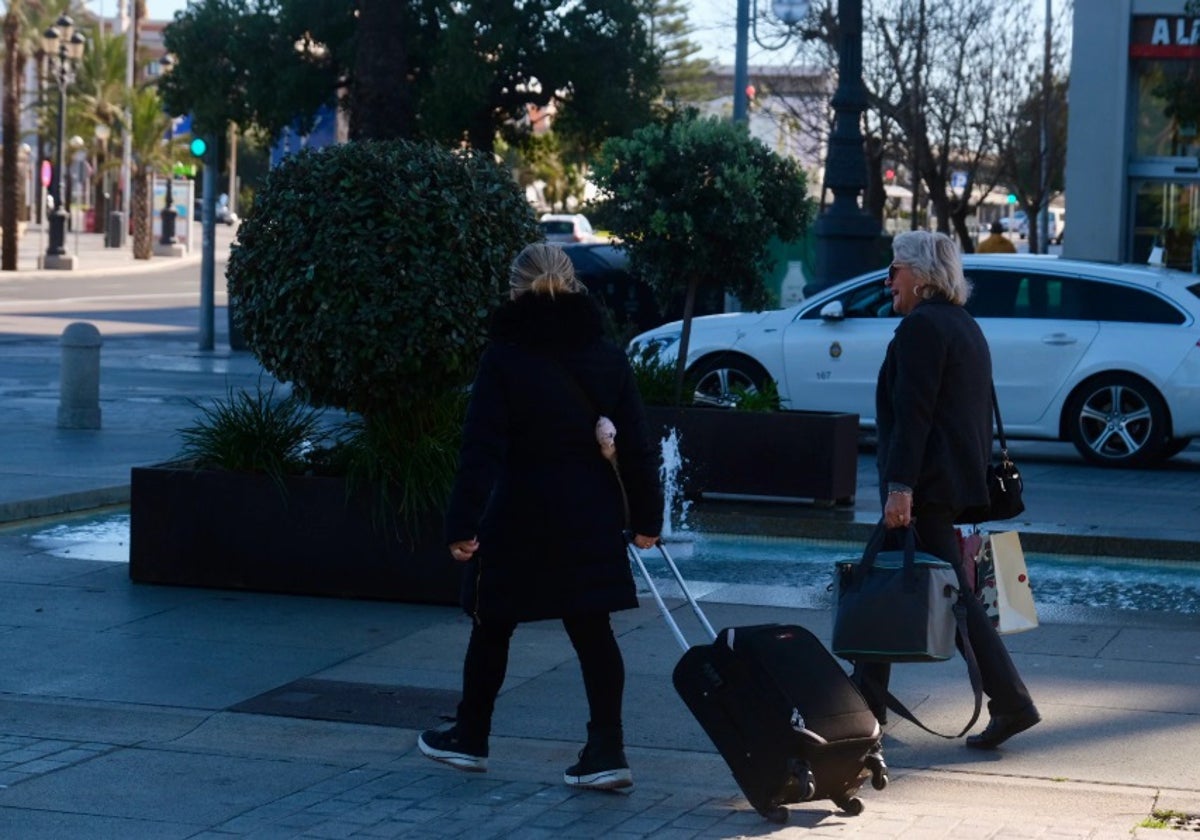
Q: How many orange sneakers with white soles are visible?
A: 0